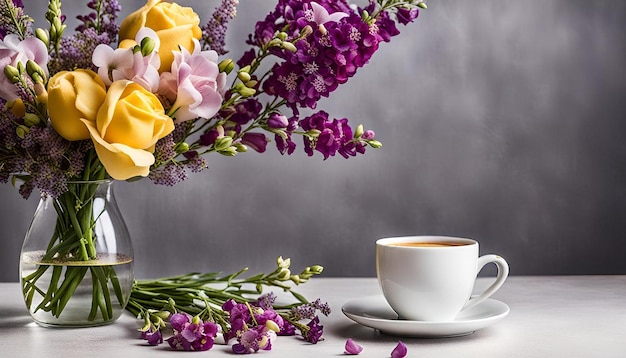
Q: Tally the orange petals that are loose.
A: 0